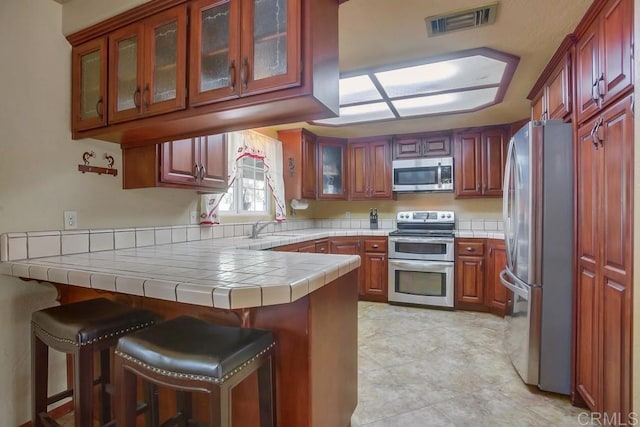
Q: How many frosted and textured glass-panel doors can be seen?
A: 6